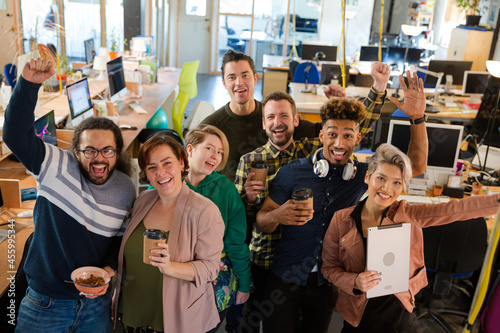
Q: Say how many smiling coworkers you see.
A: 7